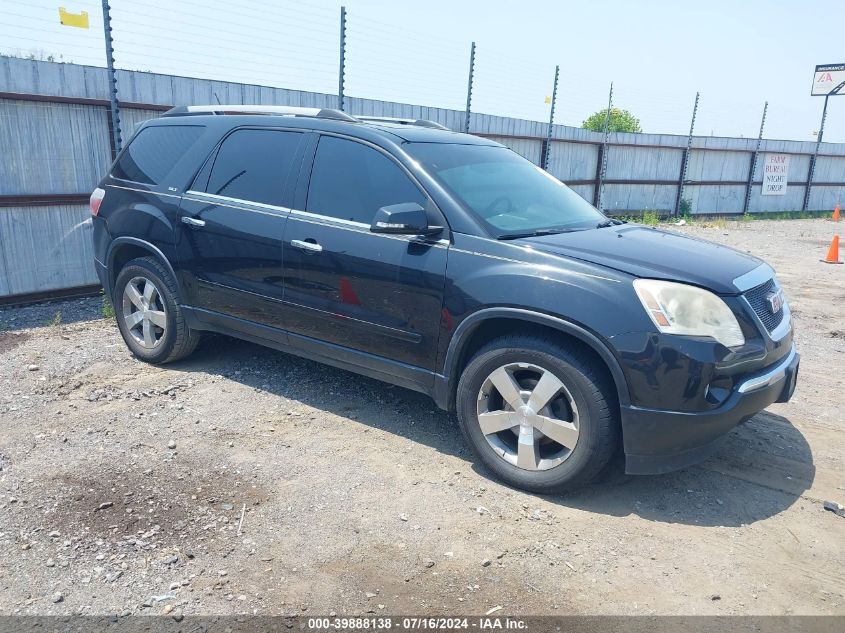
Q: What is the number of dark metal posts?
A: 8